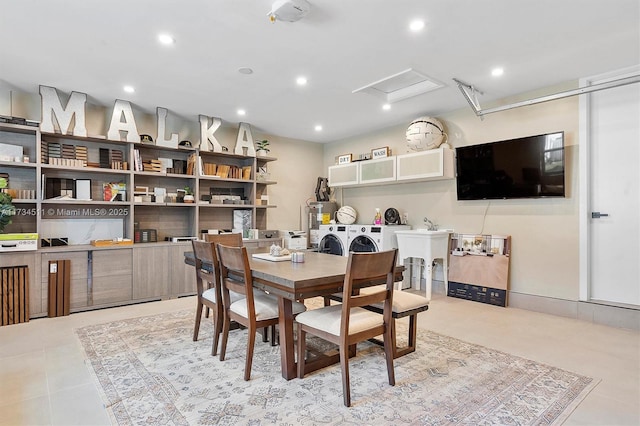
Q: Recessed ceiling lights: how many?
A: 8